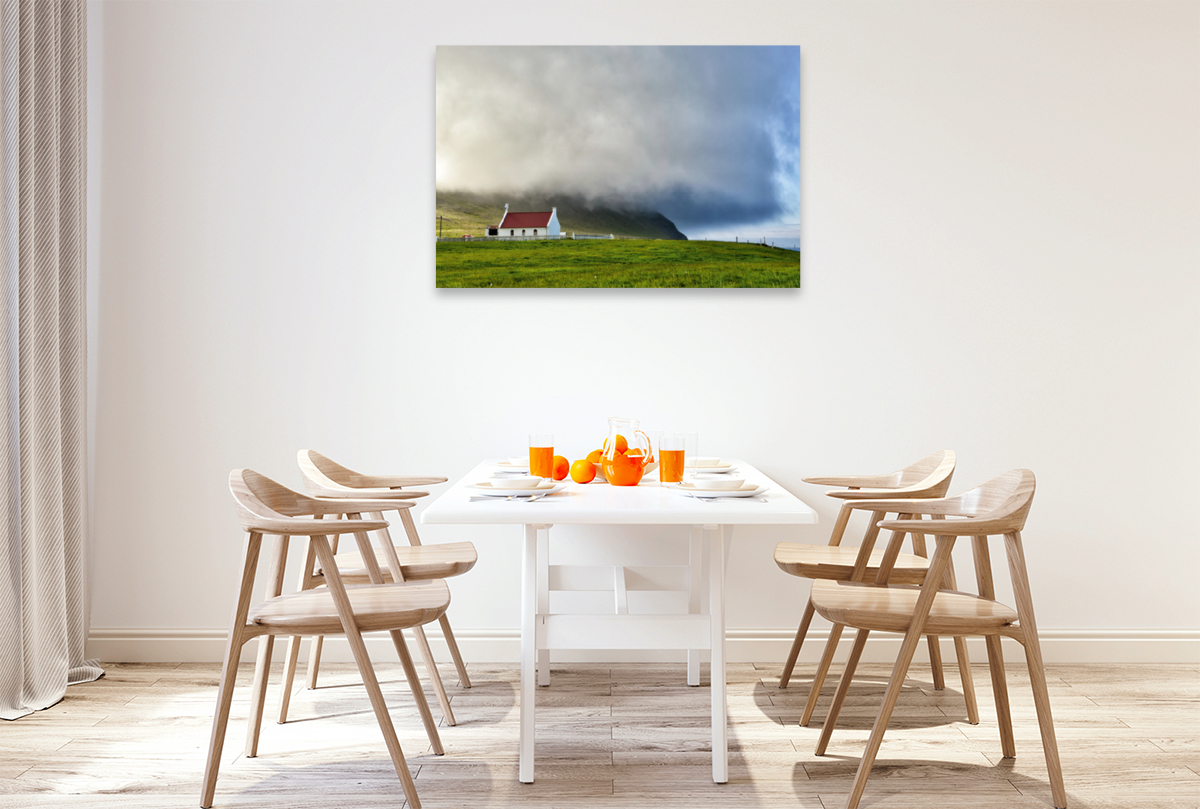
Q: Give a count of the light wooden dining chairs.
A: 4